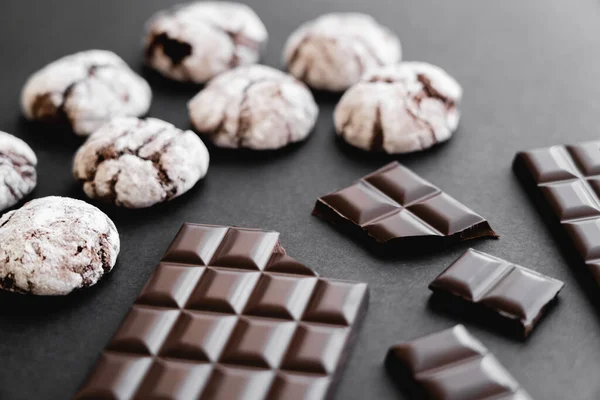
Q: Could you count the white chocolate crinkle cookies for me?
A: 8